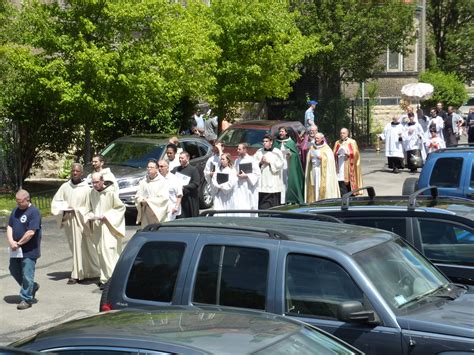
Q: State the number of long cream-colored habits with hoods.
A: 4